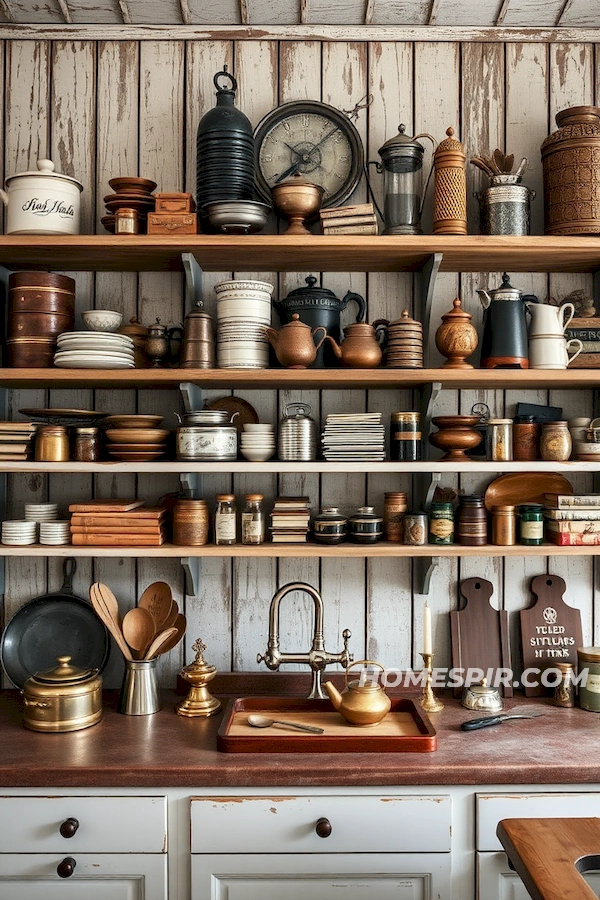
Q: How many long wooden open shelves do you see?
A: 4